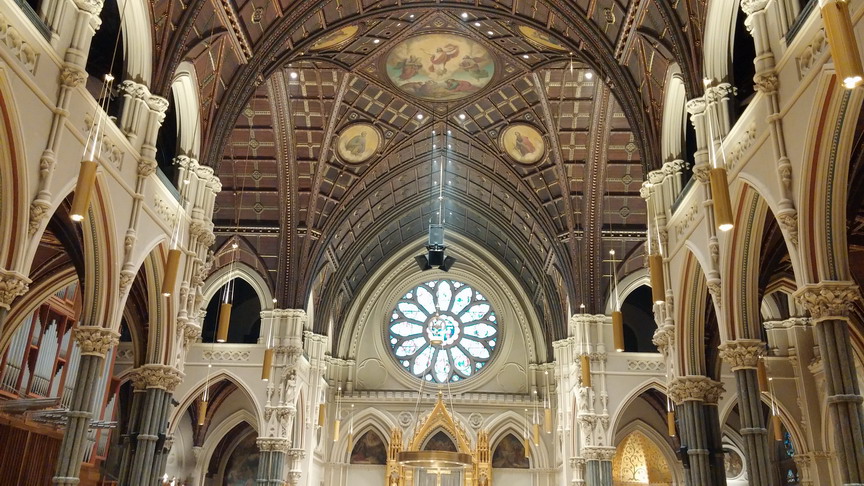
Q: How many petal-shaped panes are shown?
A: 12